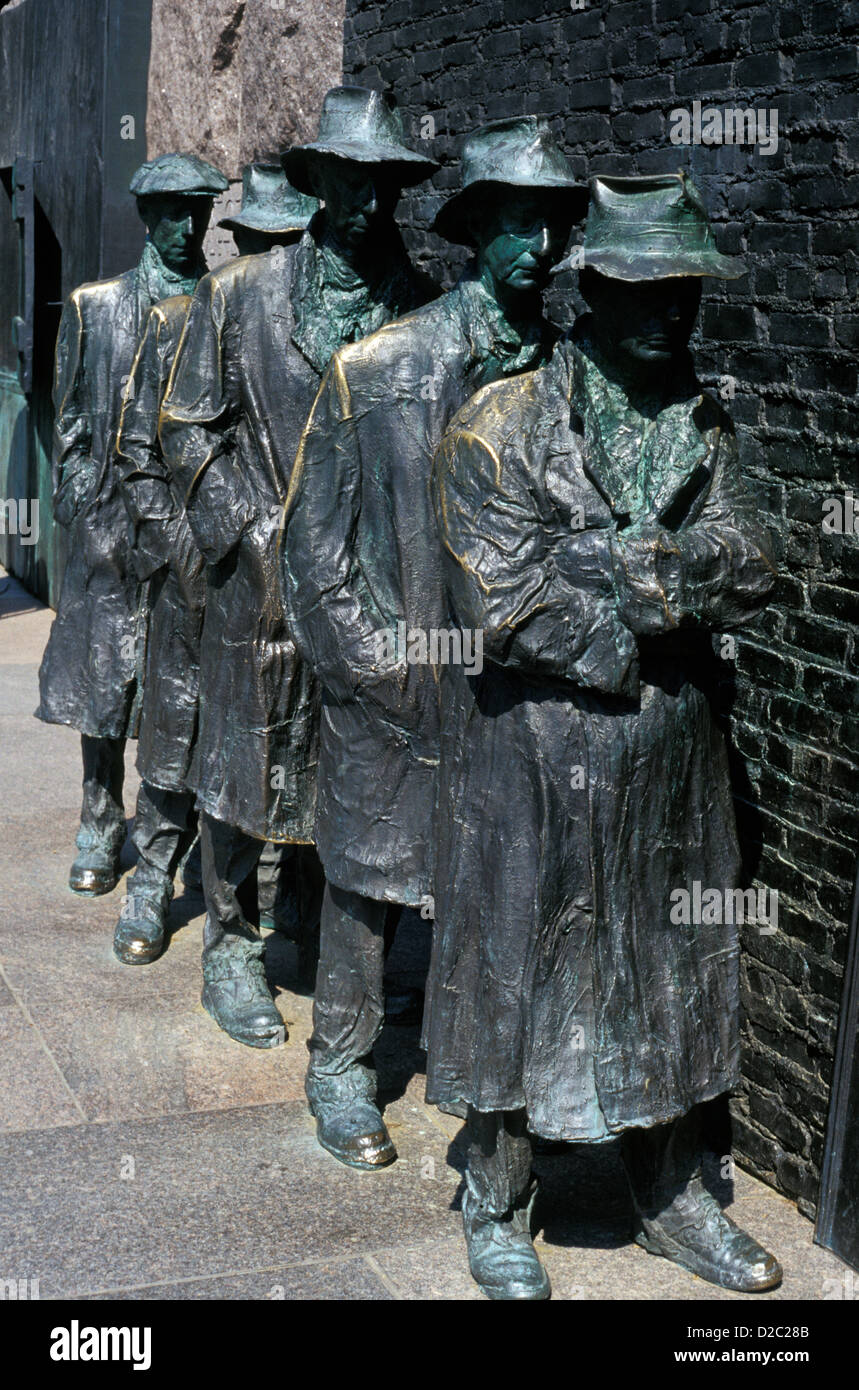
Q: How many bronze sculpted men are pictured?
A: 5